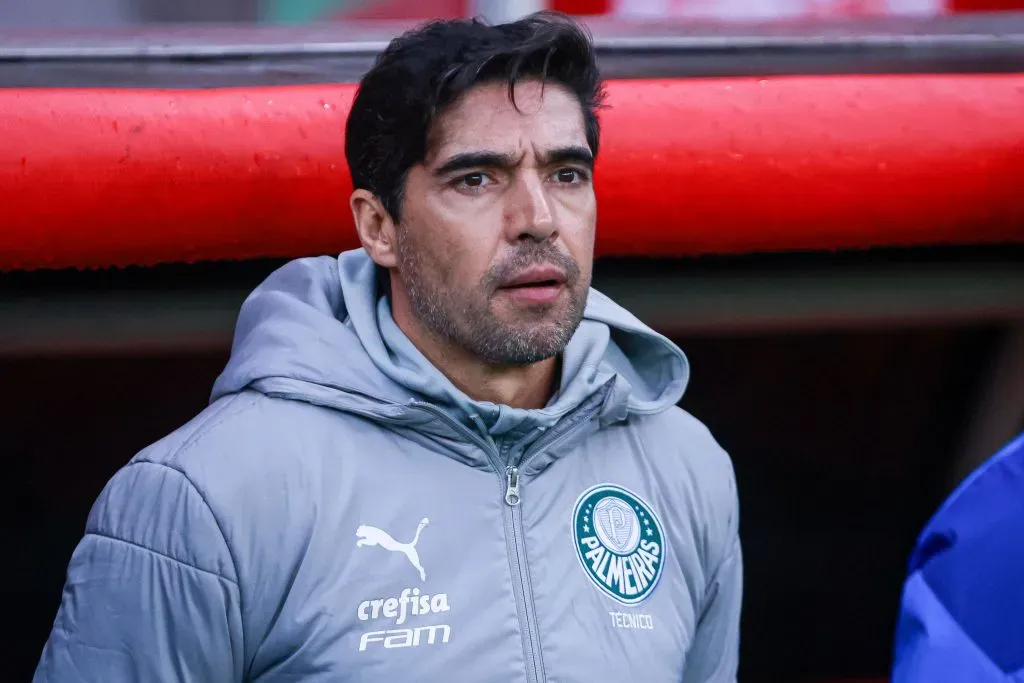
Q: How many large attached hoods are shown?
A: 1